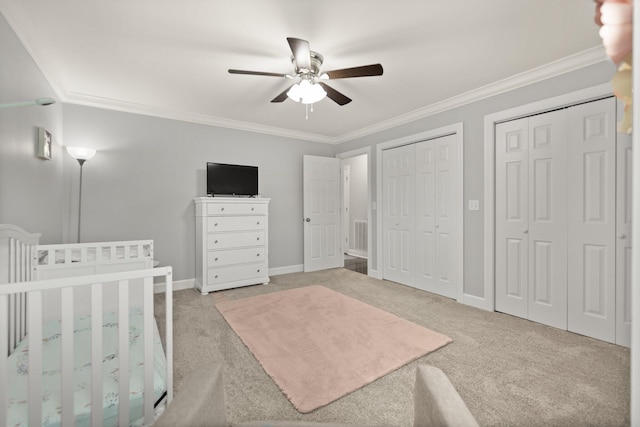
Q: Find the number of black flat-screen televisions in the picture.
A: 1